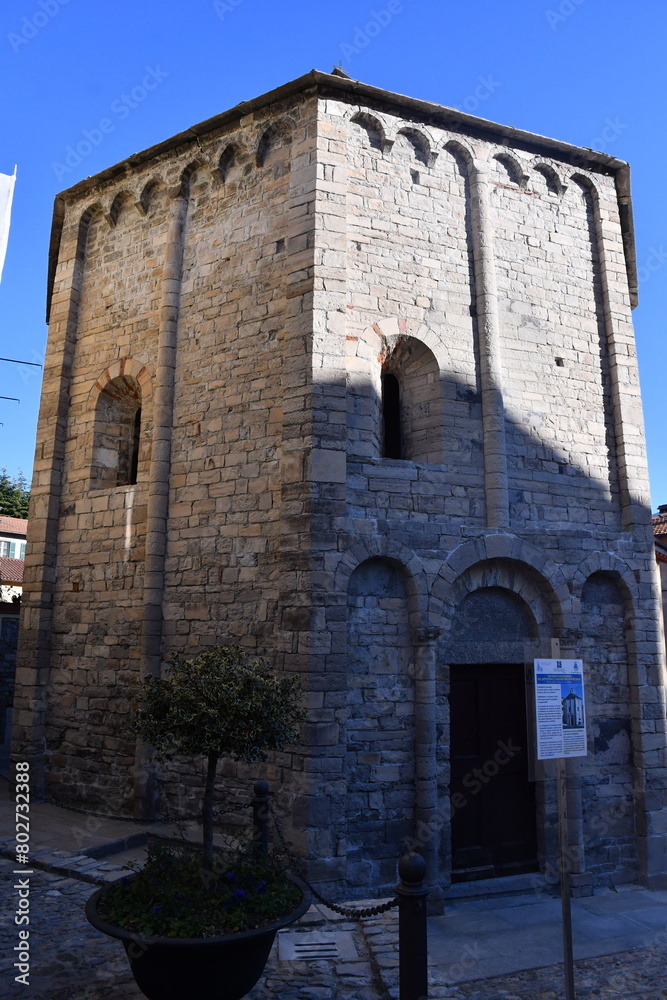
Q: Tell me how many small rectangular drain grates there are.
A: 1